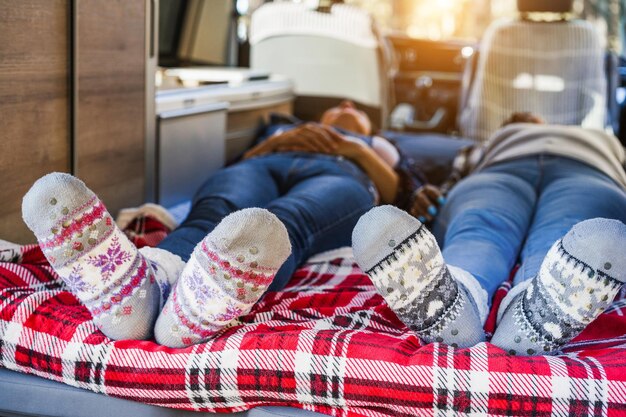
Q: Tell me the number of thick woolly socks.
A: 4